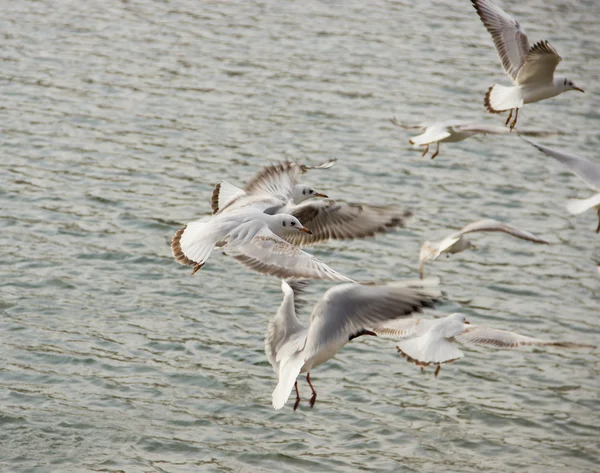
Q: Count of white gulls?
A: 8